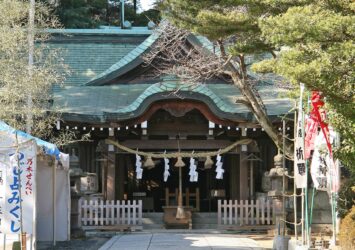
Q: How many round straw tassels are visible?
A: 3